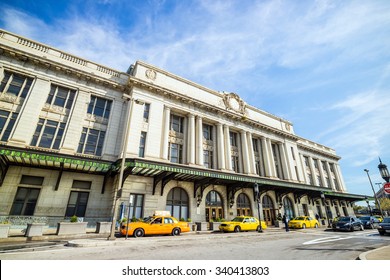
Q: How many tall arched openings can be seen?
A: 5